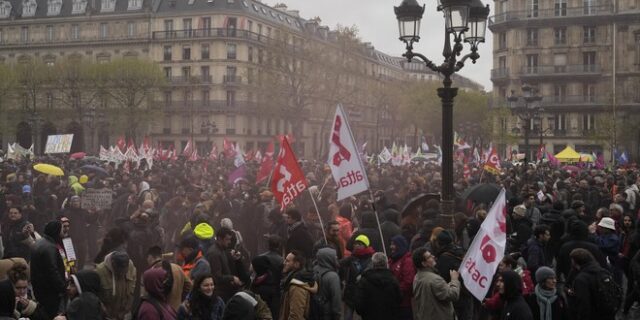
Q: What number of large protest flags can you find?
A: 3